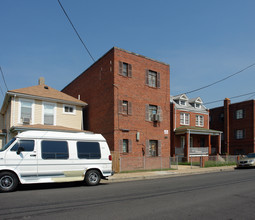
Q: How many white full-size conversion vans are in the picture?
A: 1